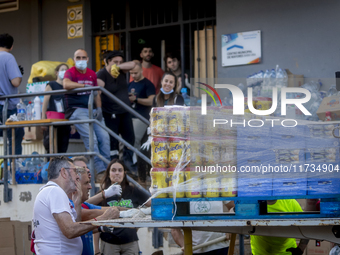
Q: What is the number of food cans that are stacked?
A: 15